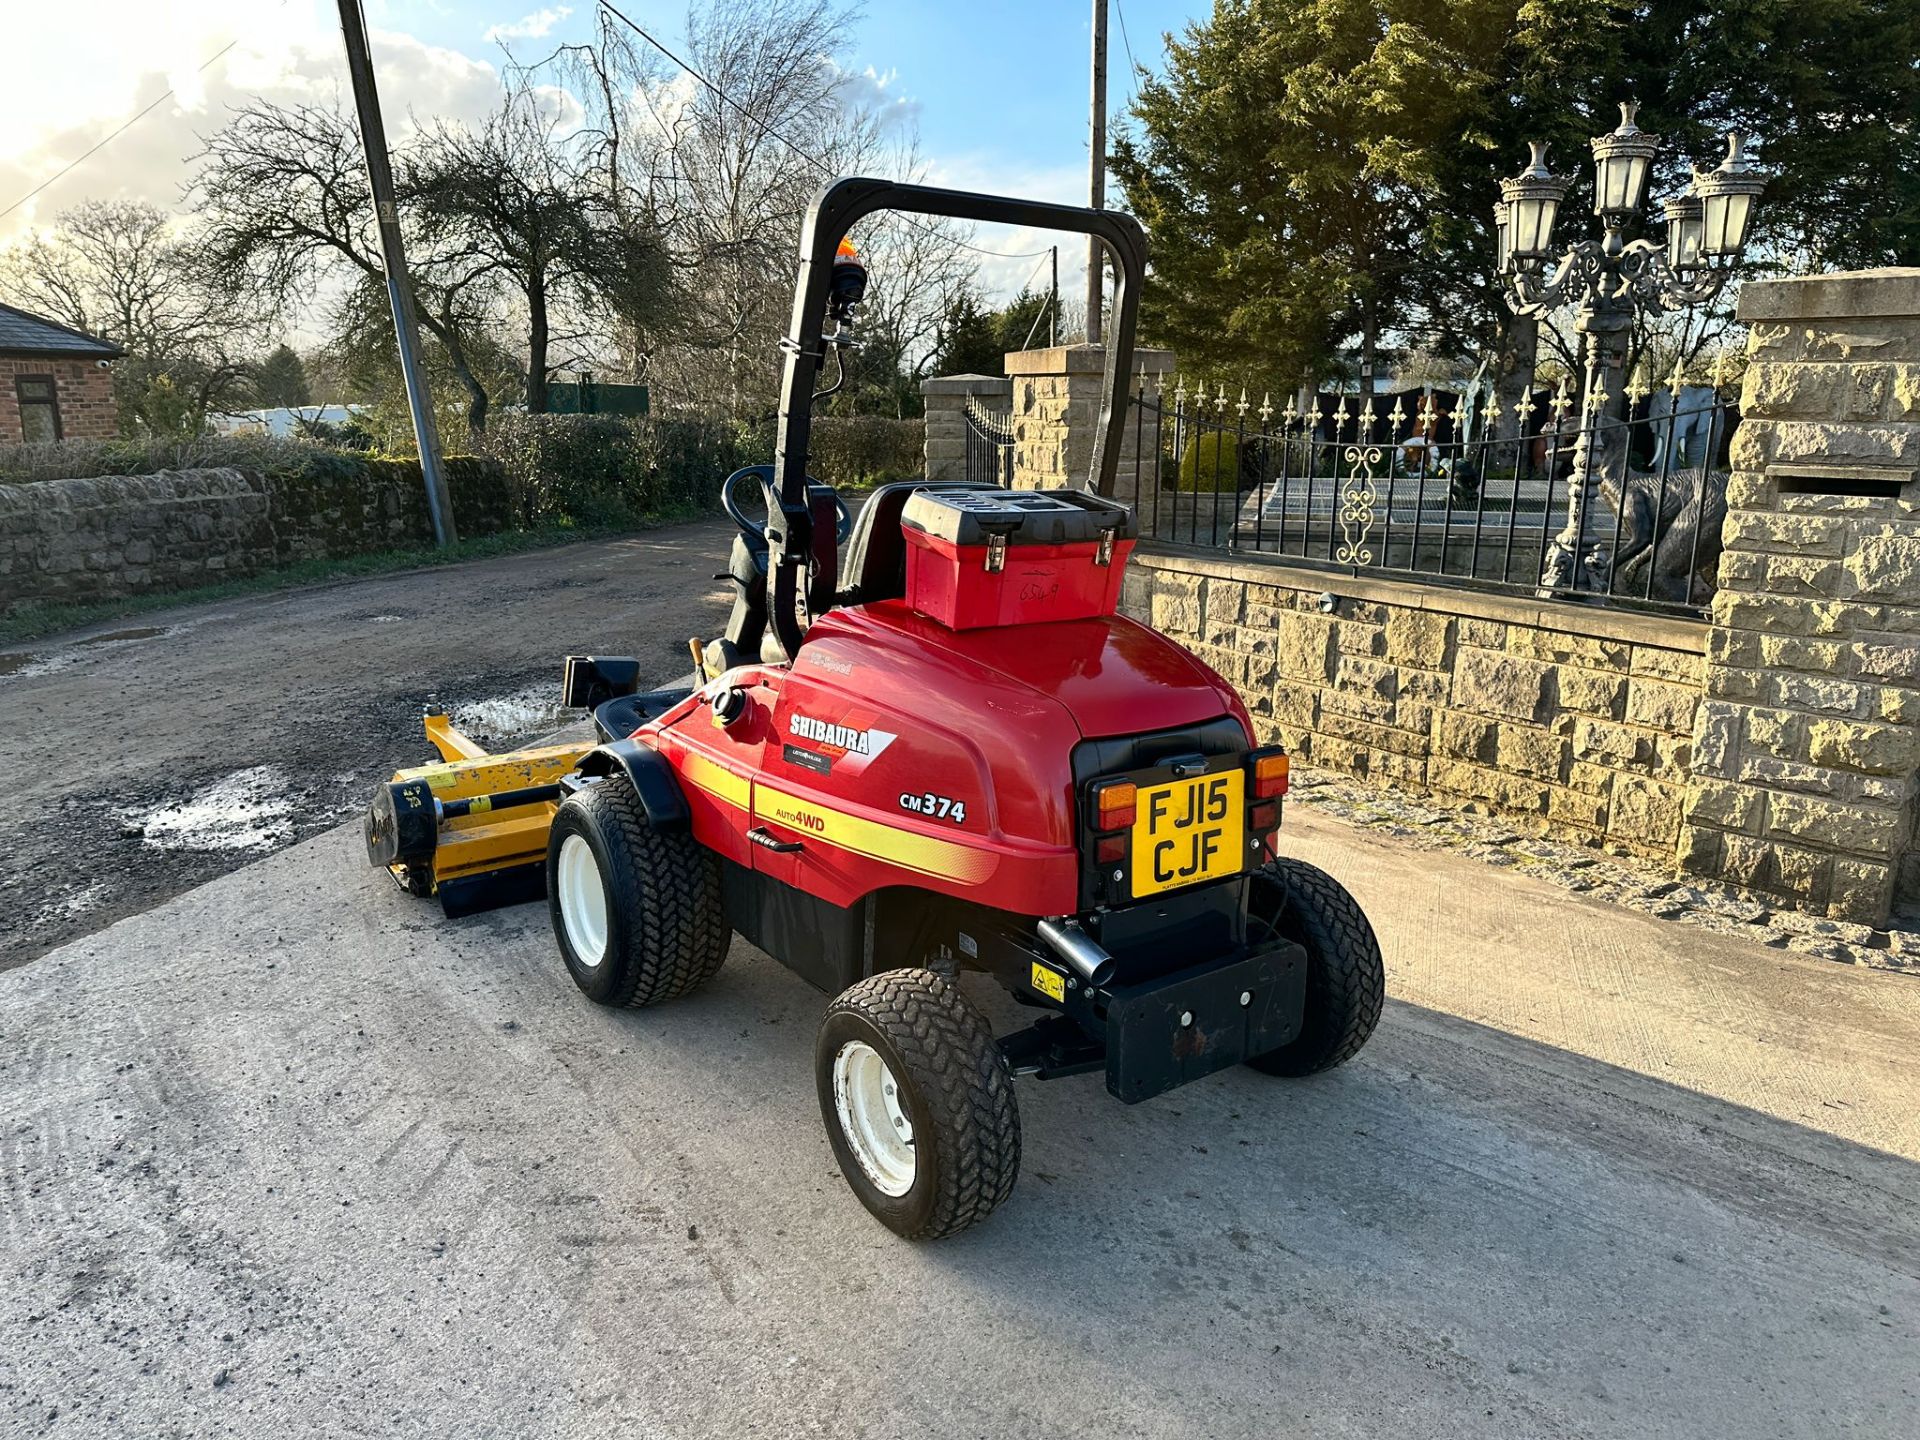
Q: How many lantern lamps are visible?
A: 5